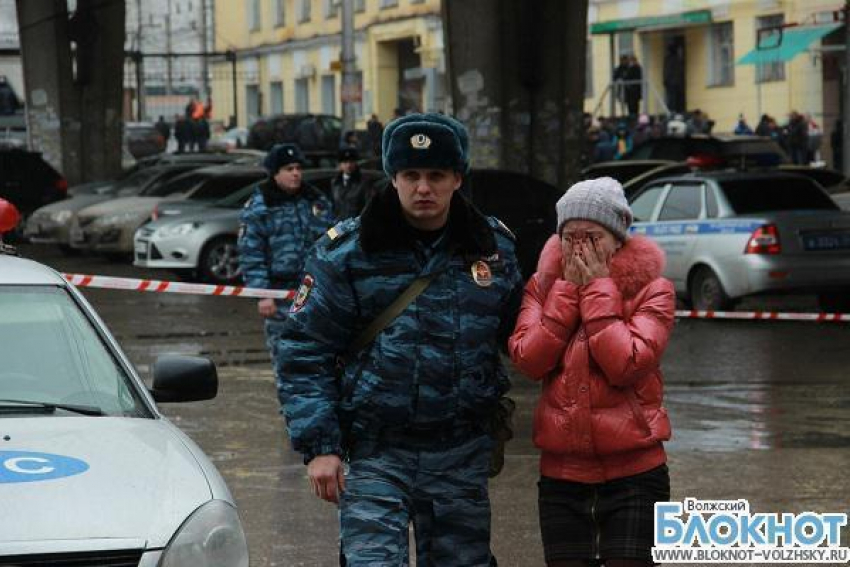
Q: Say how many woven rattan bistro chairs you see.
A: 0